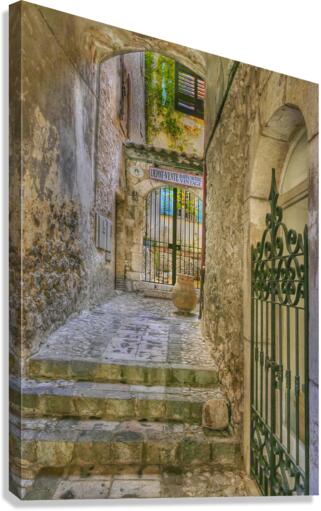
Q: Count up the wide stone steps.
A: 3